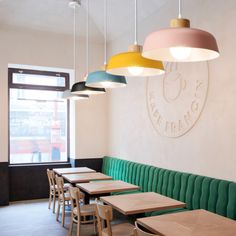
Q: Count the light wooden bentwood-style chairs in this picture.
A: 5